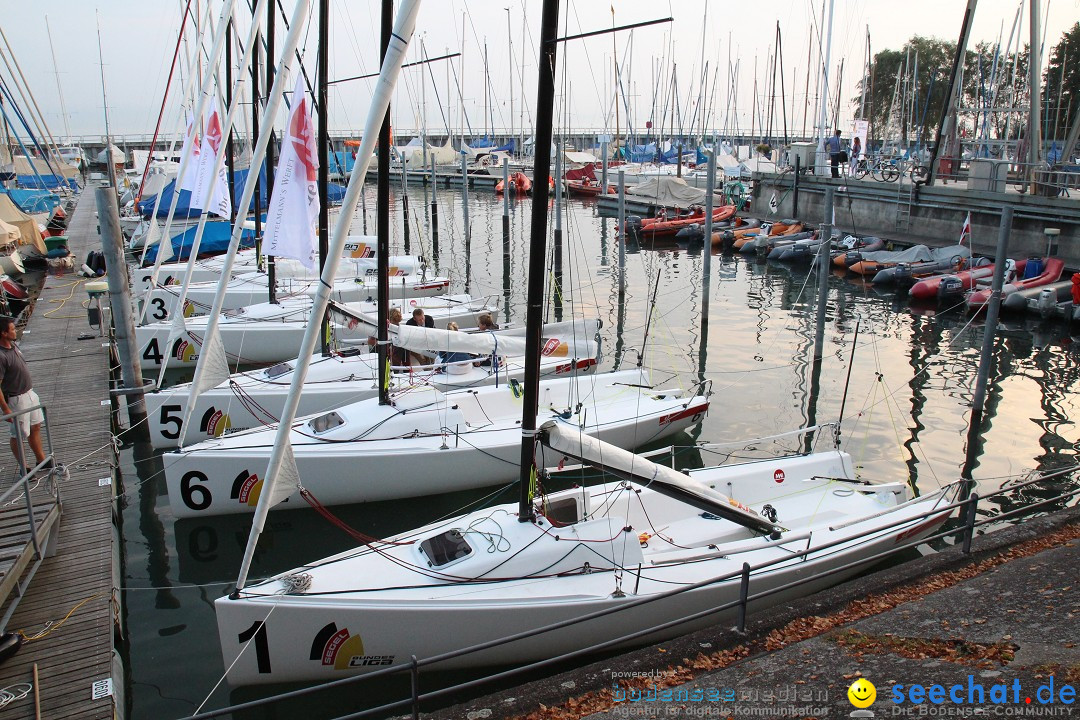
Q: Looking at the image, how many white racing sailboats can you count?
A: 6